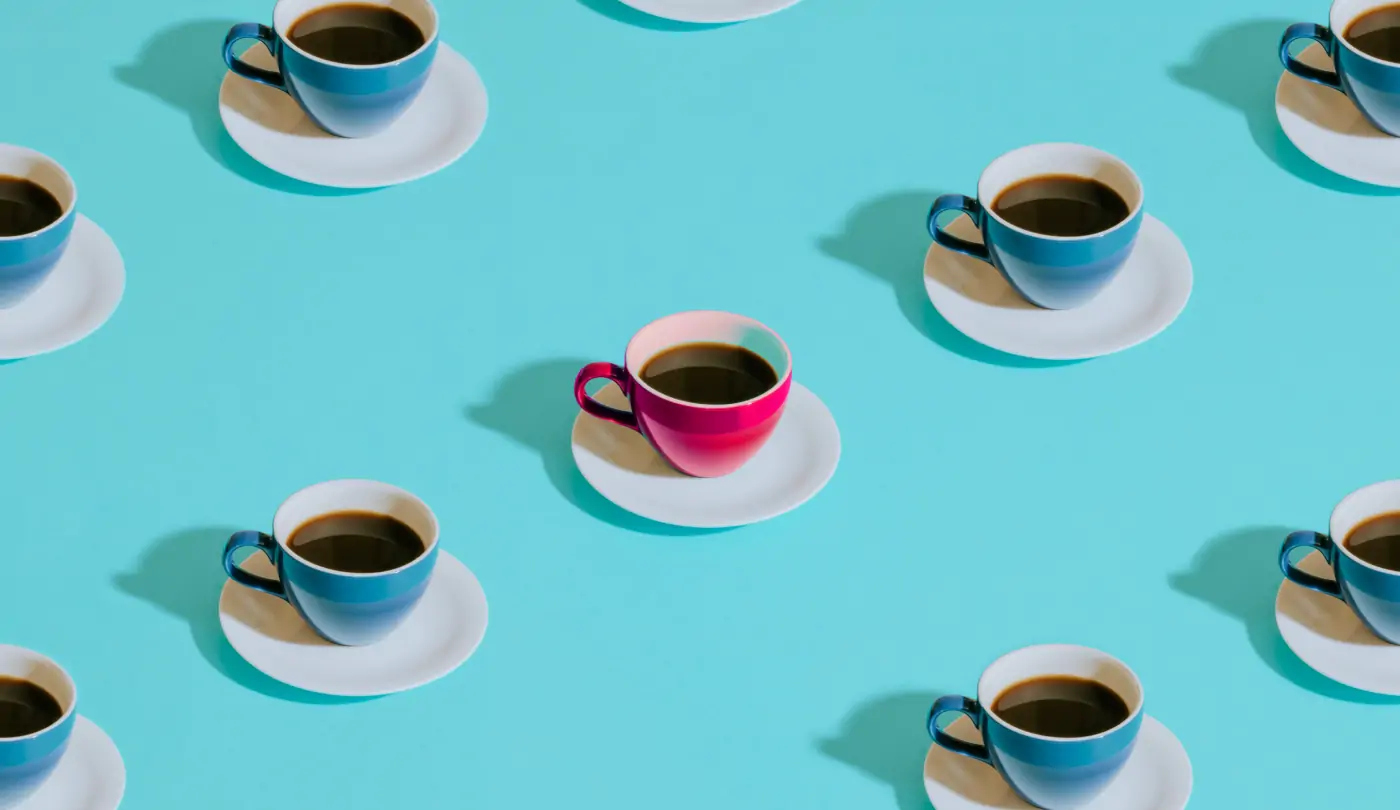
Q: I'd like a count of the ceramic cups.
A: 9